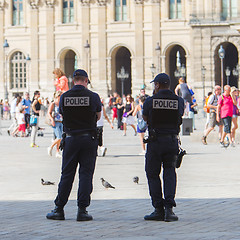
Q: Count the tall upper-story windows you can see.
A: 5